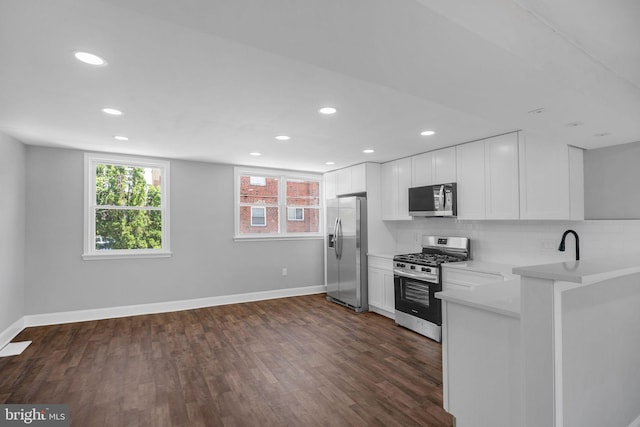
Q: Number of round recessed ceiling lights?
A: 9